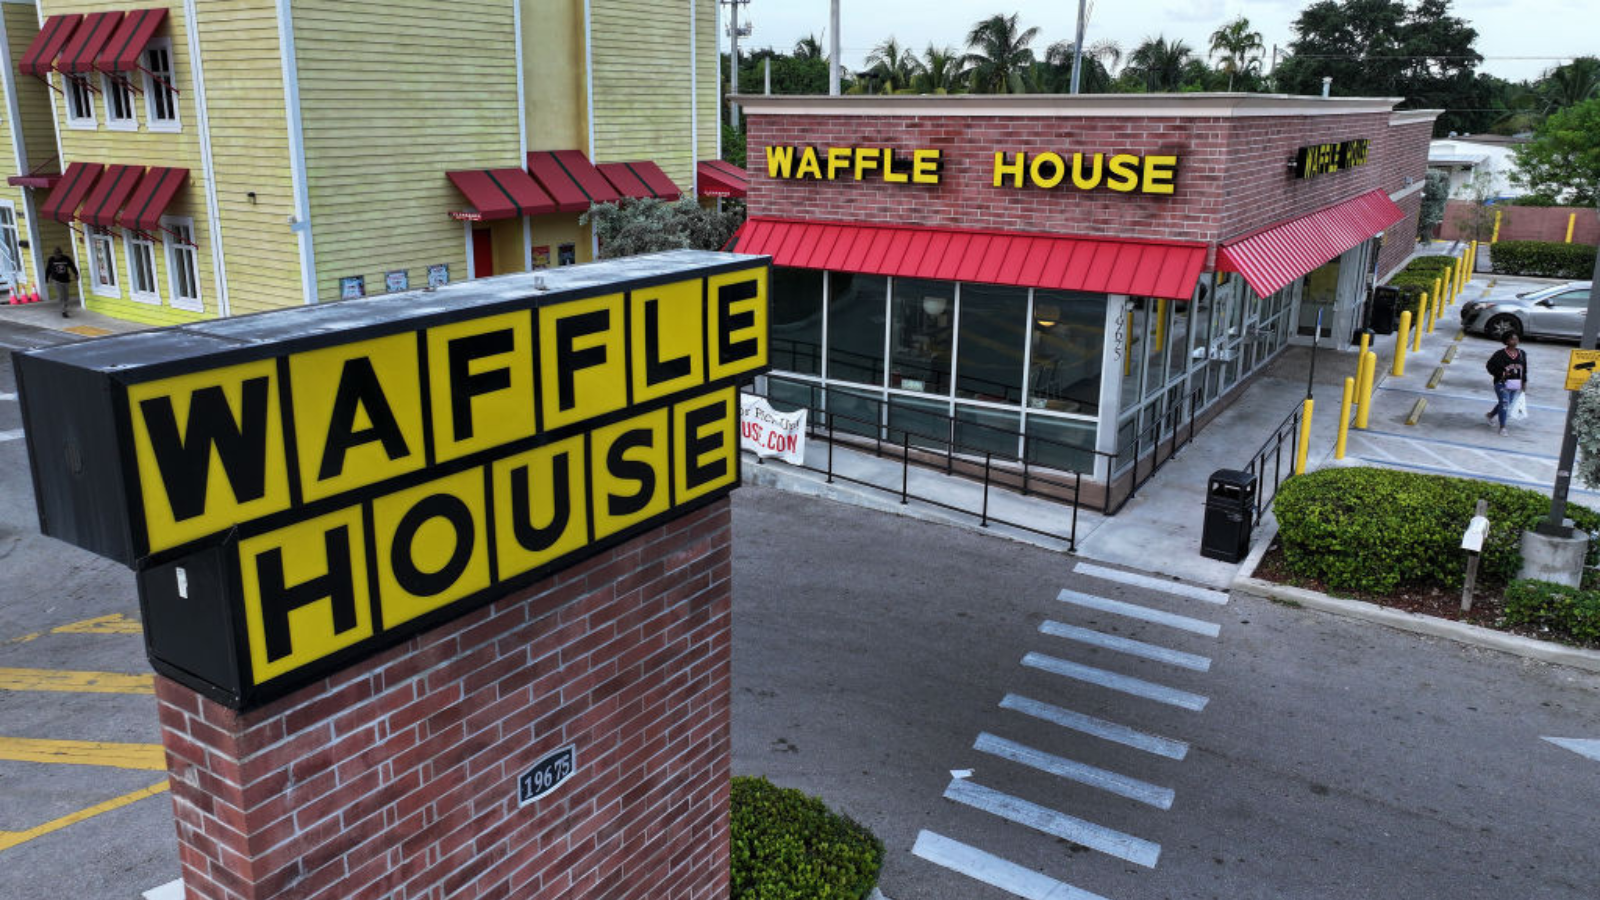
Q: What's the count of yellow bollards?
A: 13